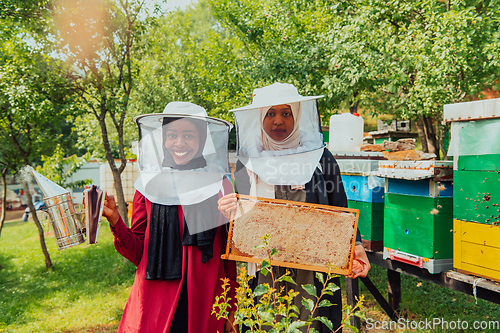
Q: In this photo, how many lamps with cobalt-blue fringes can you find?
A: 0